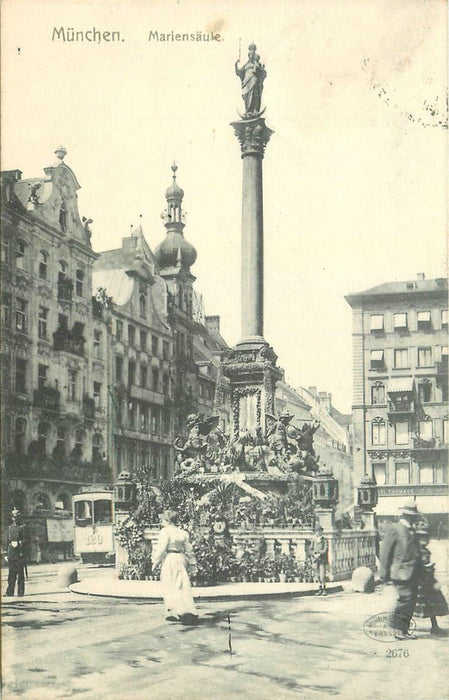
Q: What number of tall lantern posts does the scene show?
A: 3